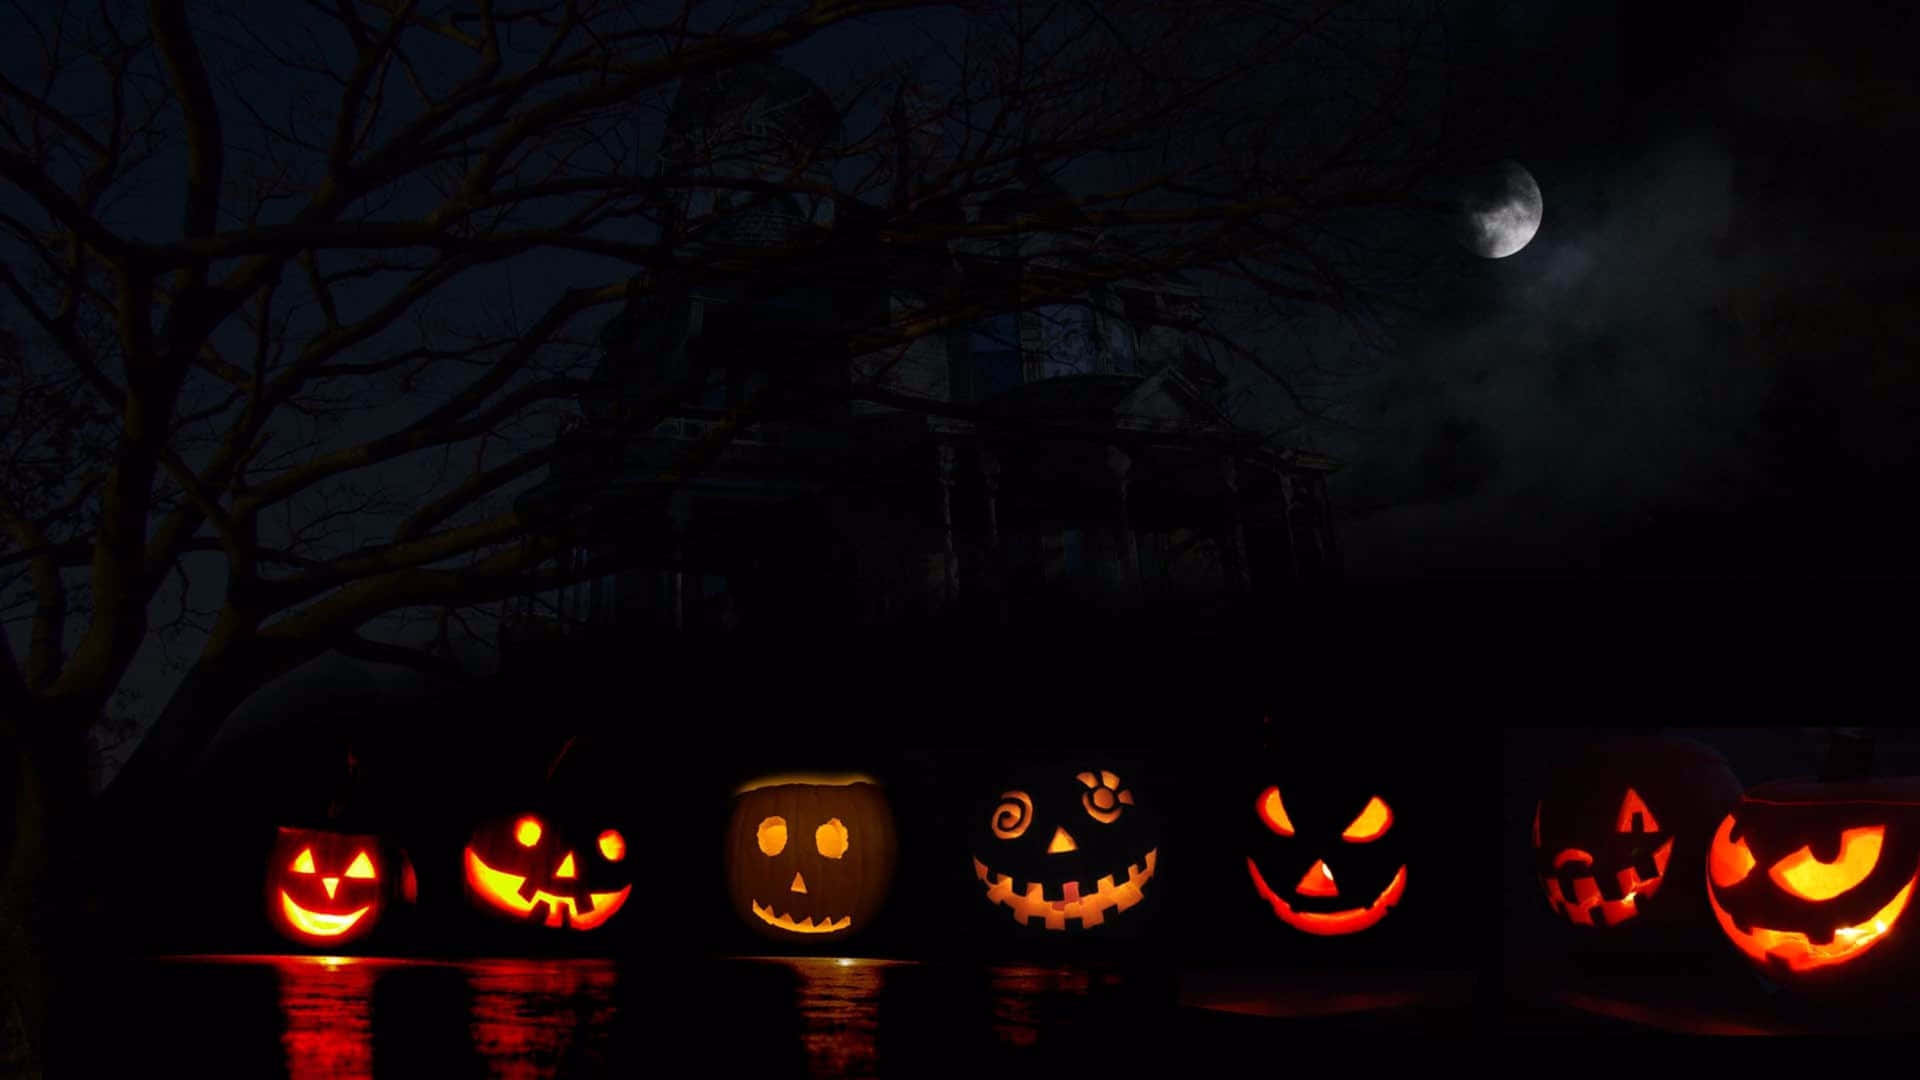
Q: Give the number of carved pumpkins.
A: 7